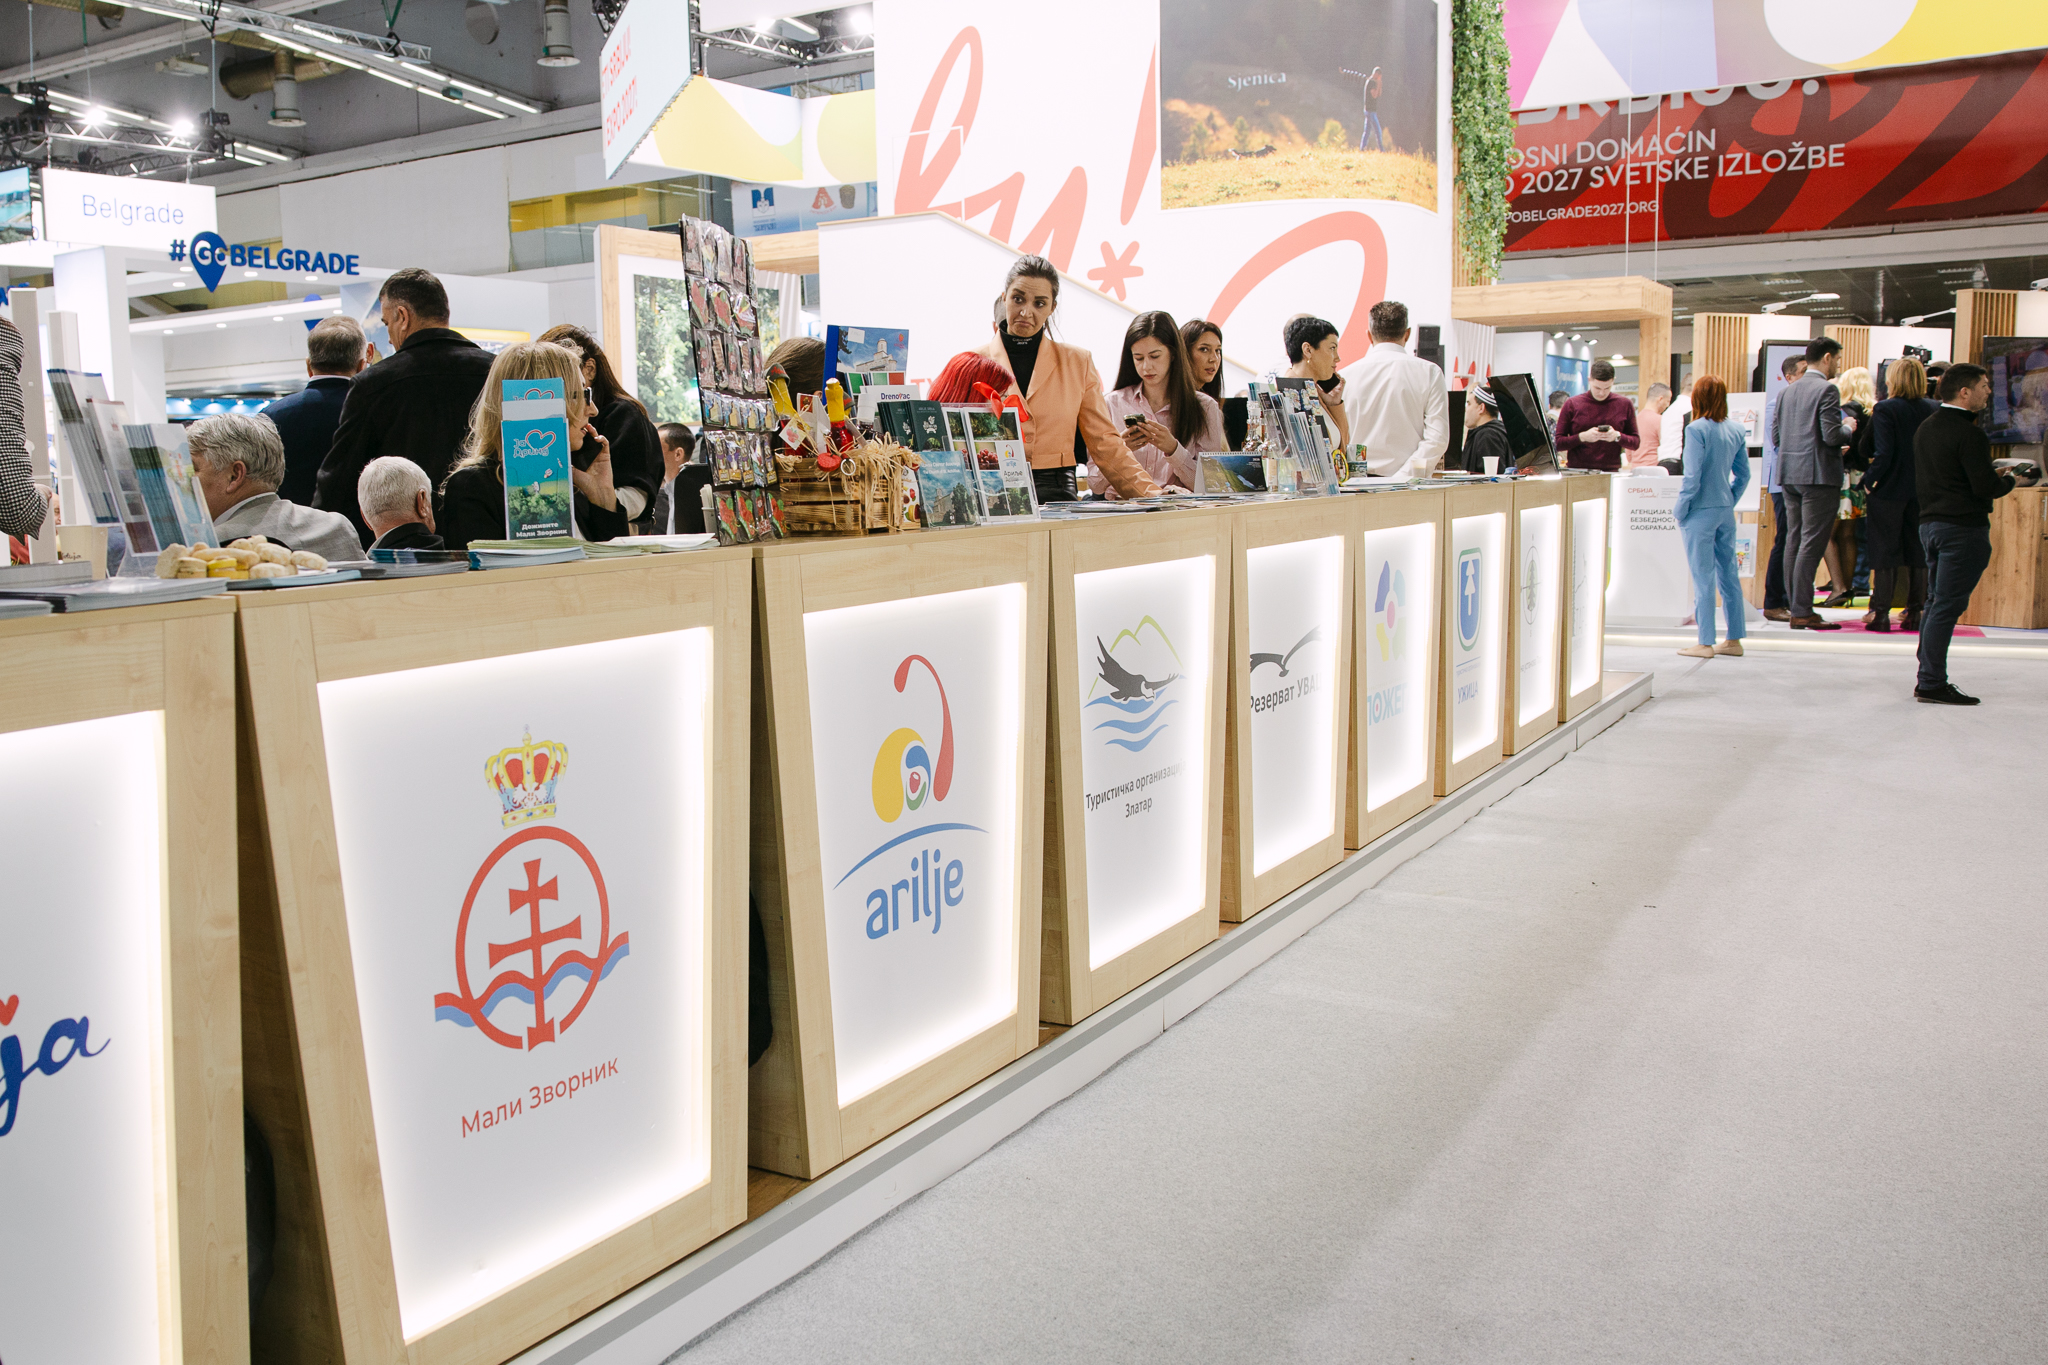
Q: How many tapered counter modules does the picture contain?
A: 9